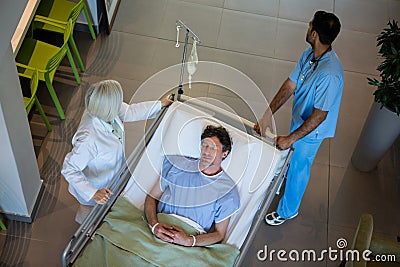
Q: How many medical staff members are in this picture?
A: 2